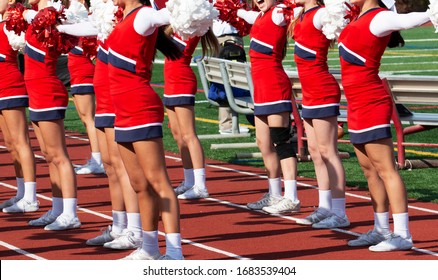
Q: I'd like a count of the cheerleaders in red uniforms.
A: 9